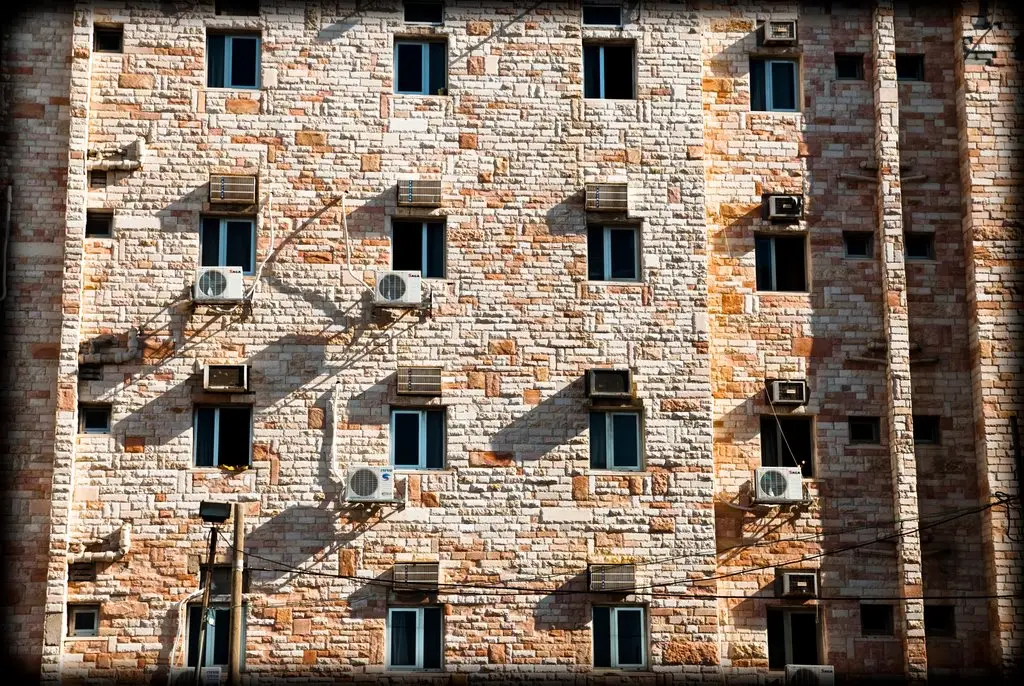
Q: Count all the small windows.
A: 12